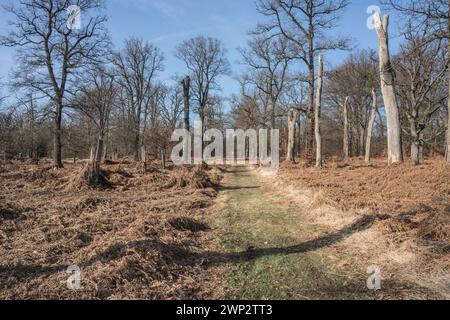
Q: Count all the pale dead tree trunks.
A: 5